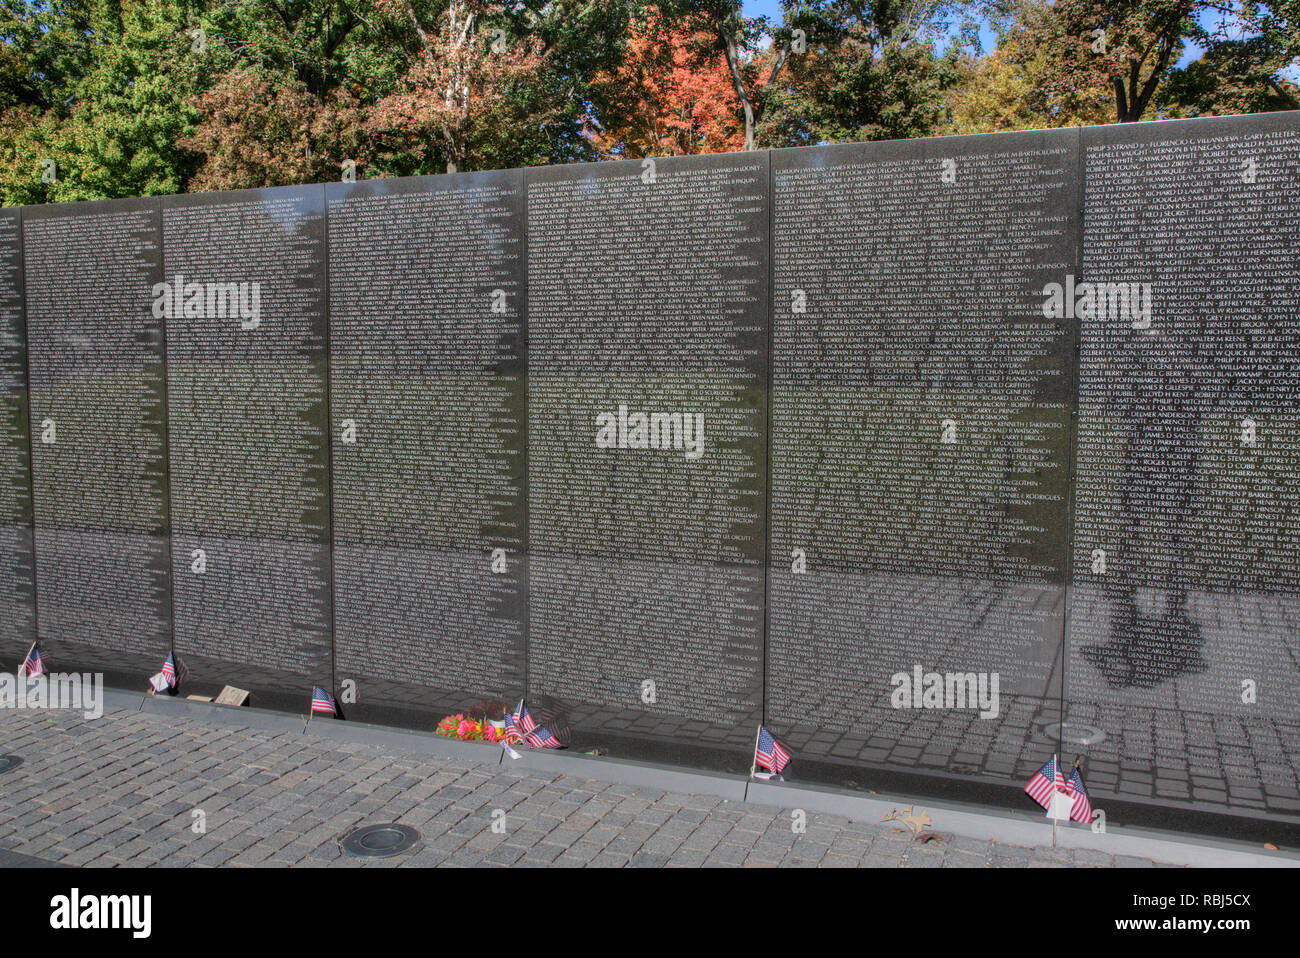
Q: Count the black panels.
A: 7